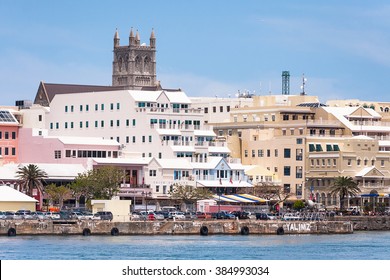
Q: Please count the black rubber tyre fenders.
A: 6